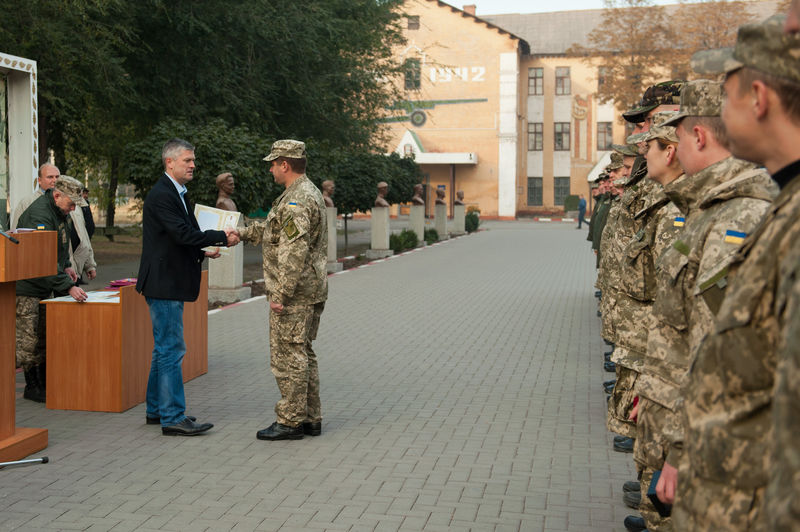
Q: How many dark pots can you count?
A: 0